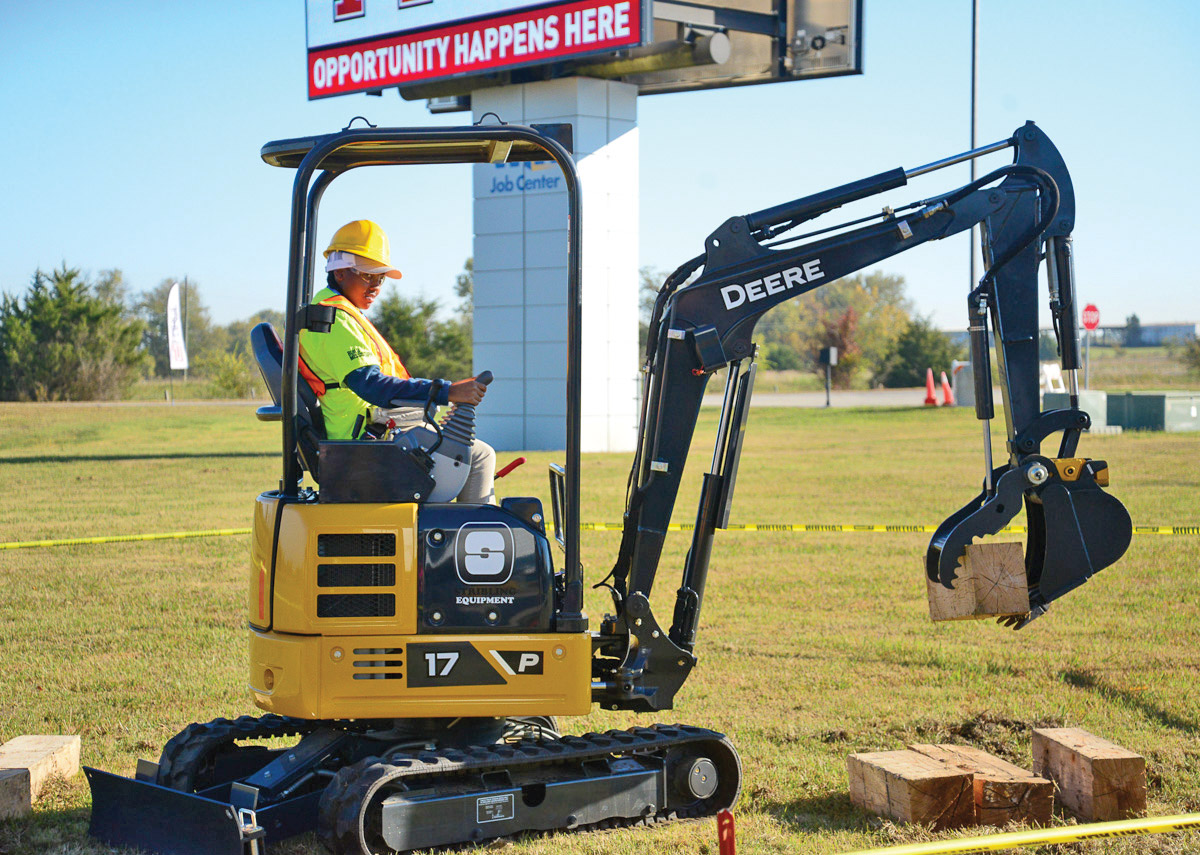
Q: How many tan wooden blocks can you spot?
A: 6